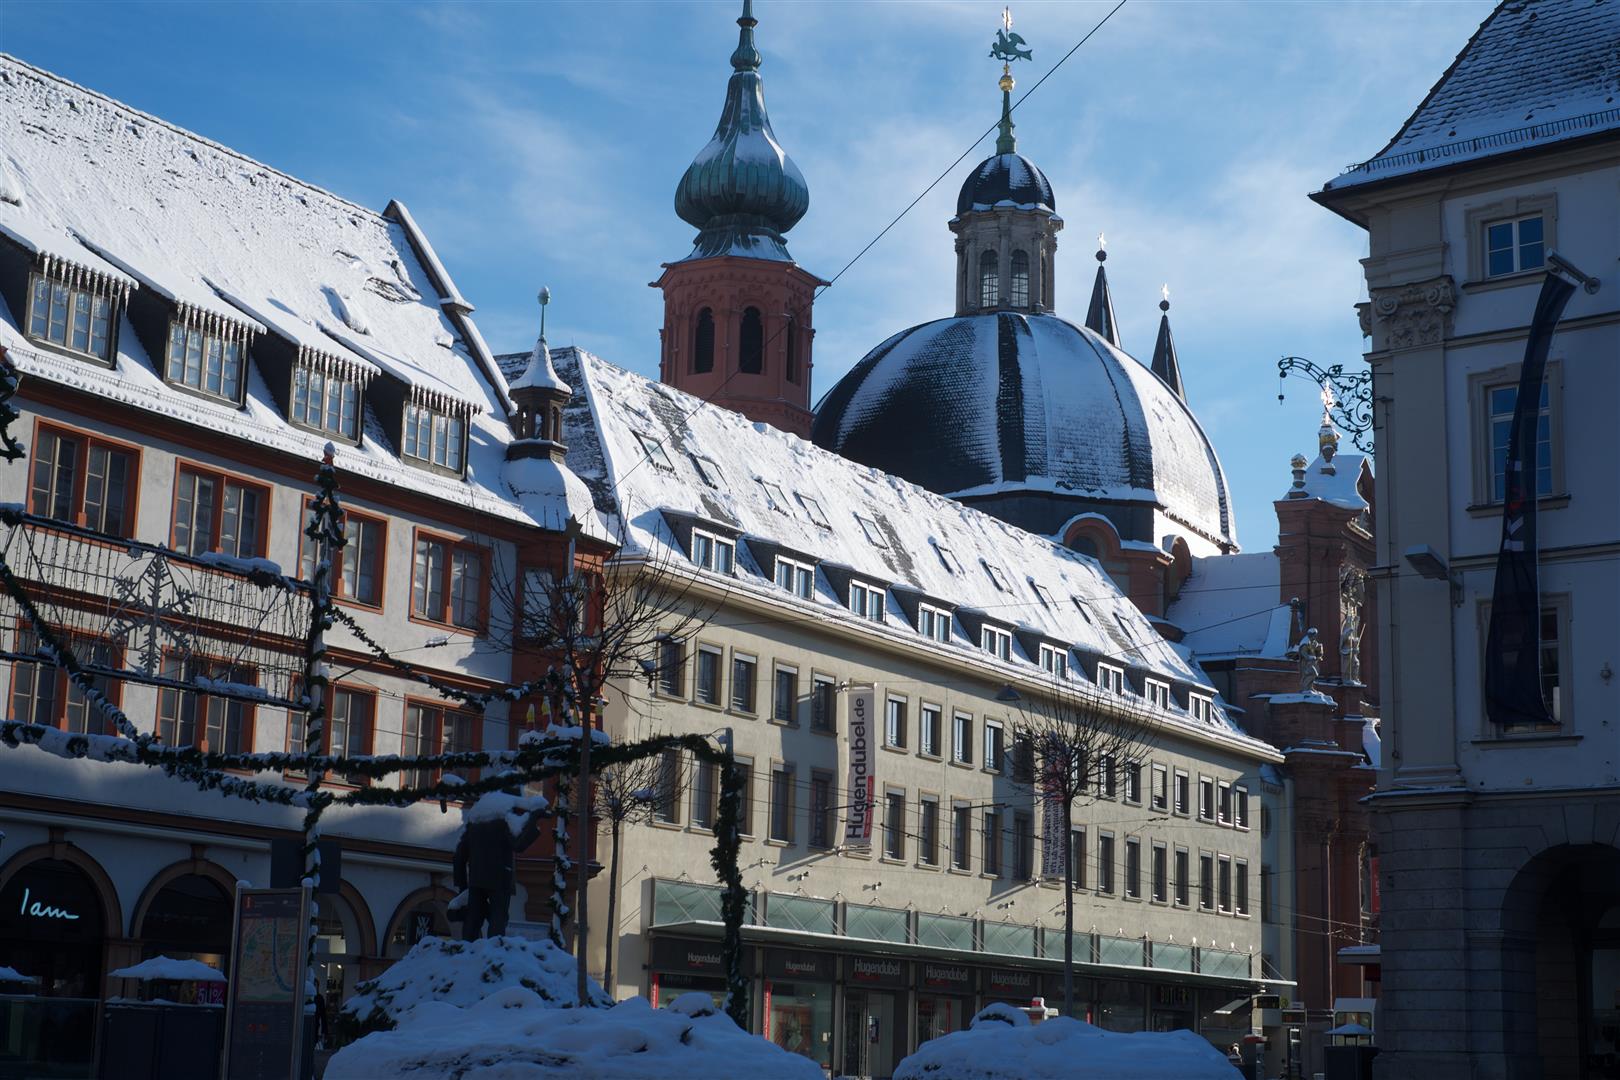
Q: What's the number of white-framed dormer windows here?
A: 9